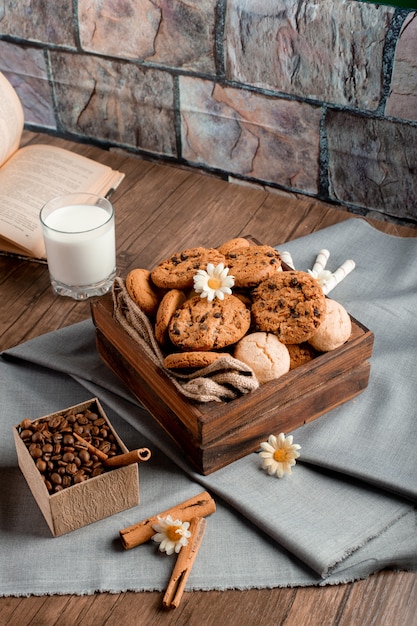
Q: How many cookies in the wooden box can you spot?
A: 11